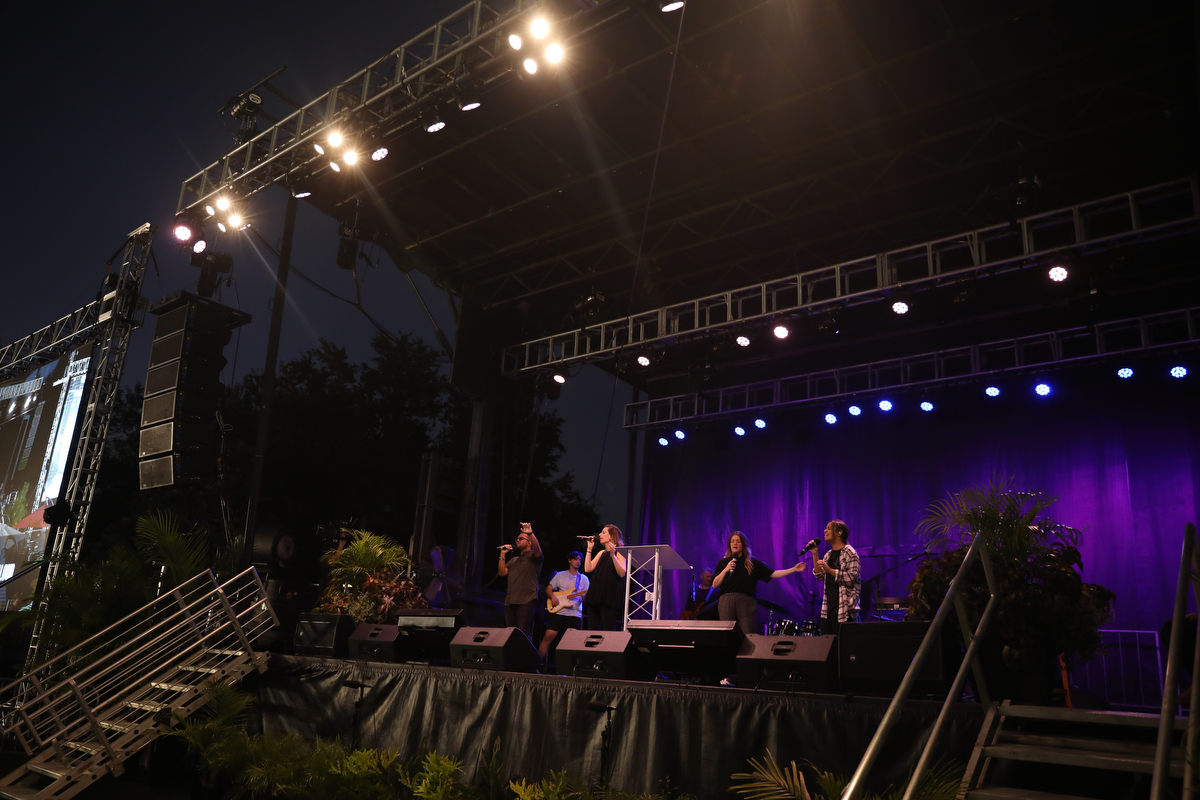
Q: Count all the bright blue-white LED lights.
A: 12